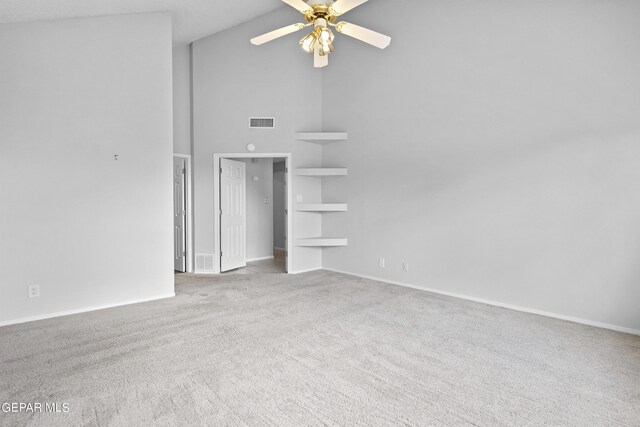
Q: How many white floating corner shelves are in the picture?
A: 4